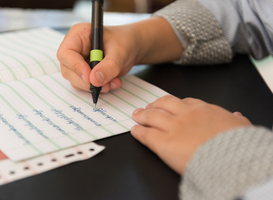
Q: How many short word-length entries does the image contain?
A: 6